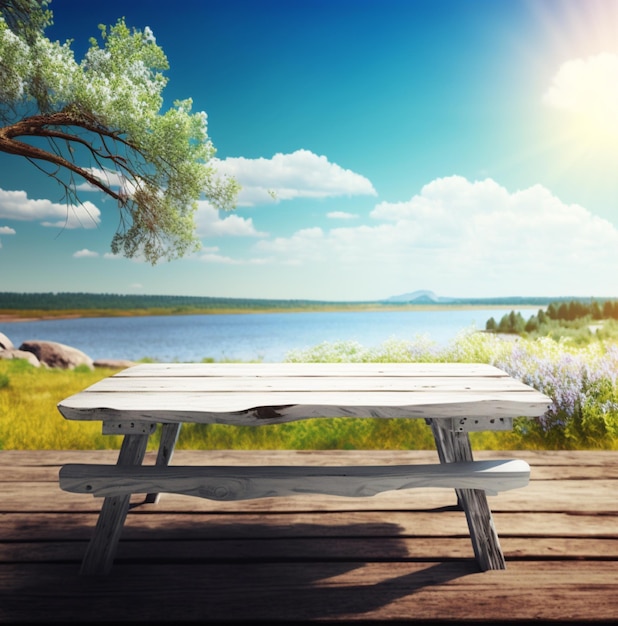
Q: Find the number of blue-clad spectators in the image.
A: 0